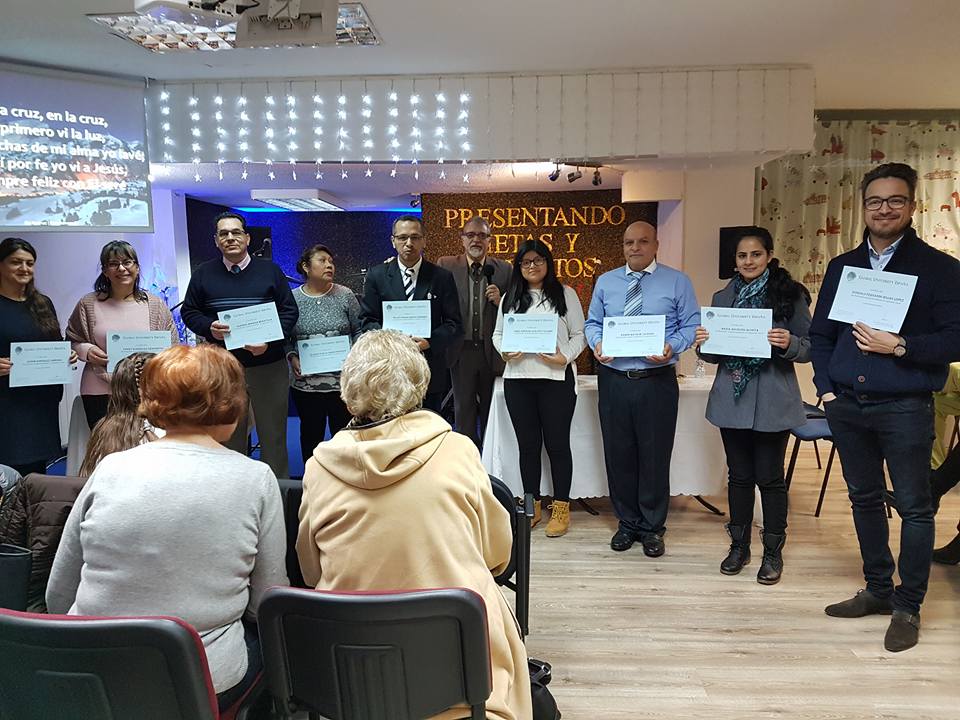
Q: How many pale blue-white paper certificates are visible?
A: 9